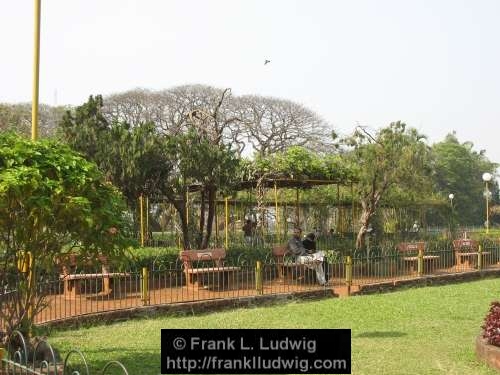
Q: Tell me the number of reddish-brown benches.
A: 5